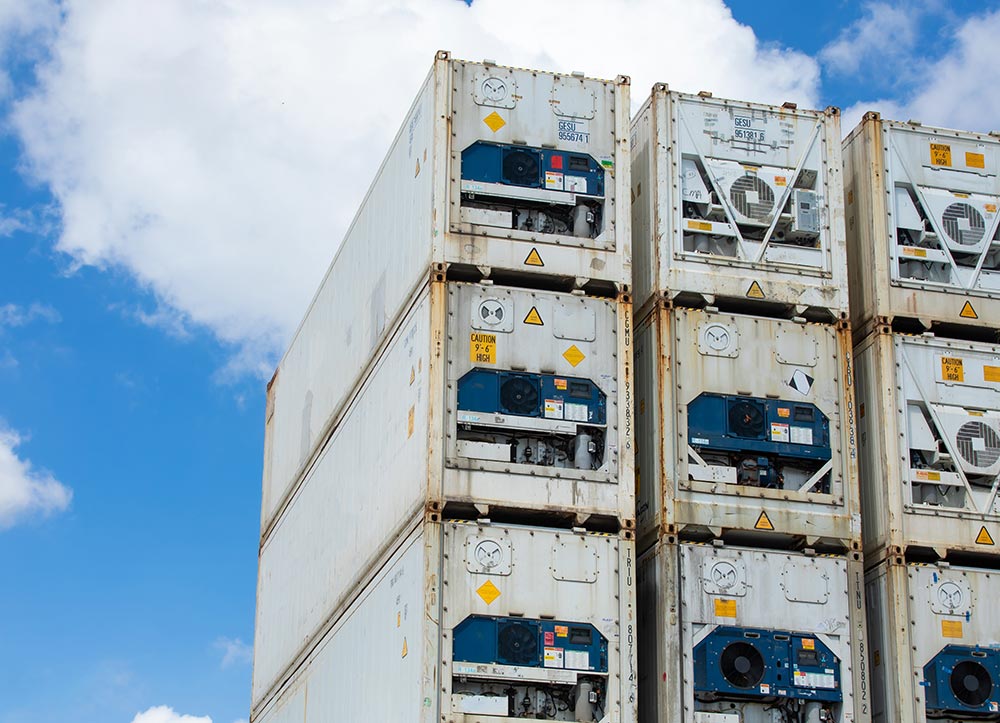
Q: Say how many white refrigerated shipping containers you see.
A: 9